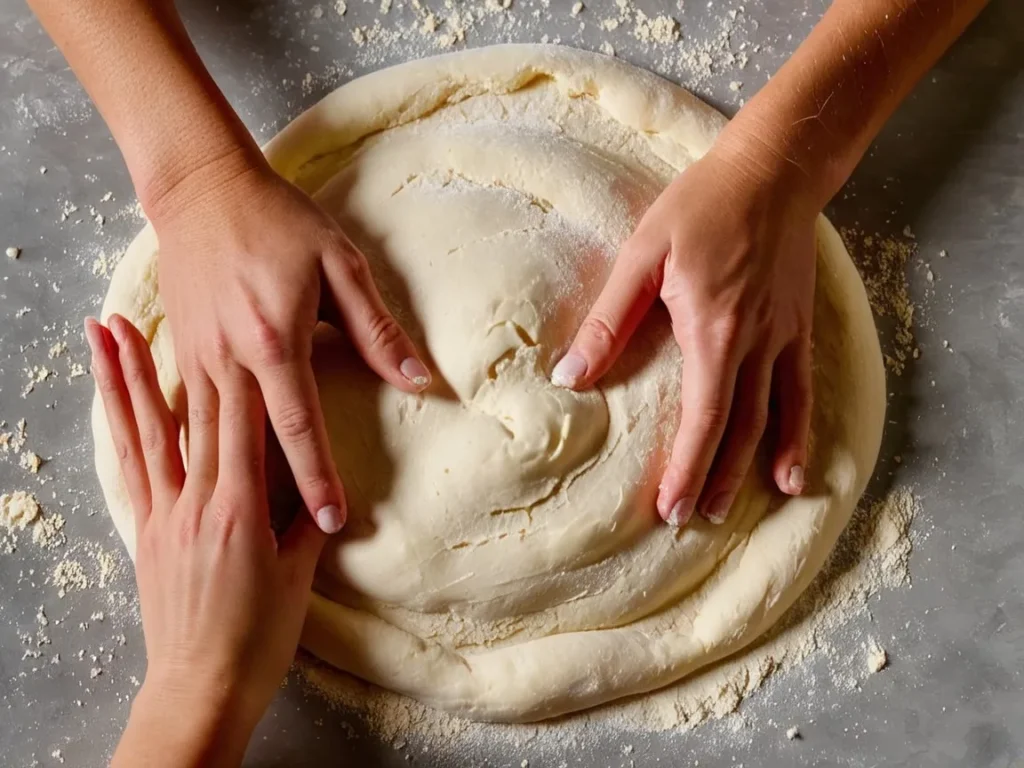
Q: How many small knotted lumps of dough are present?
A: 1